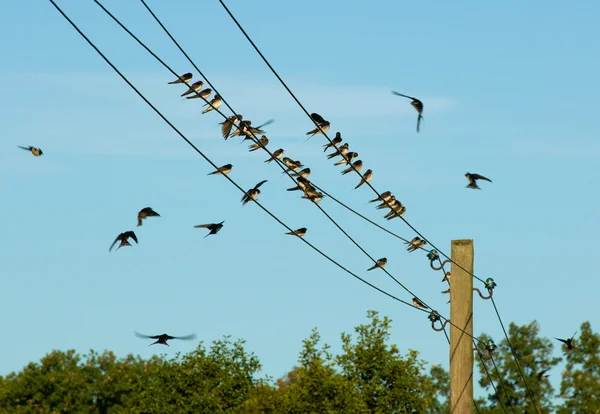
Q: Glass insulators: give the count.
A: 4